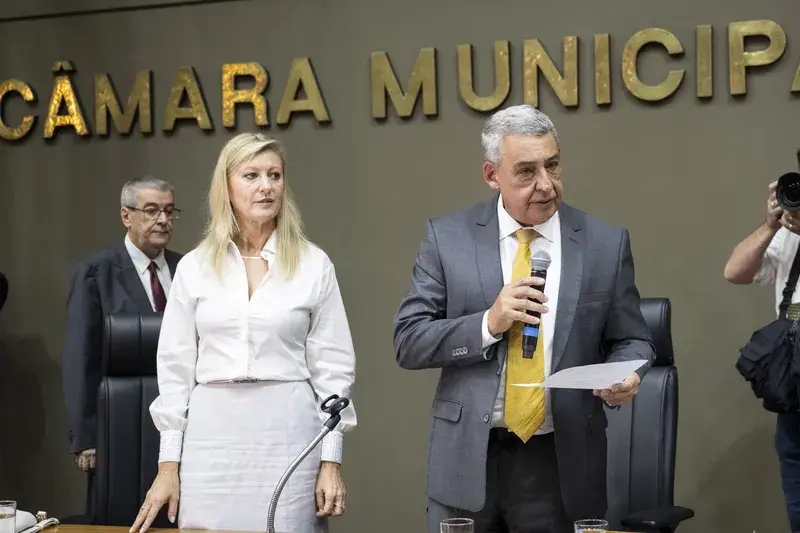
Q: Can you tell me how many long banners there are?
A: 0